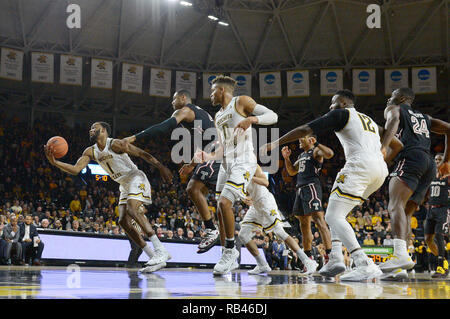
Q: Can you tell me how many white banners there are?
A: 15